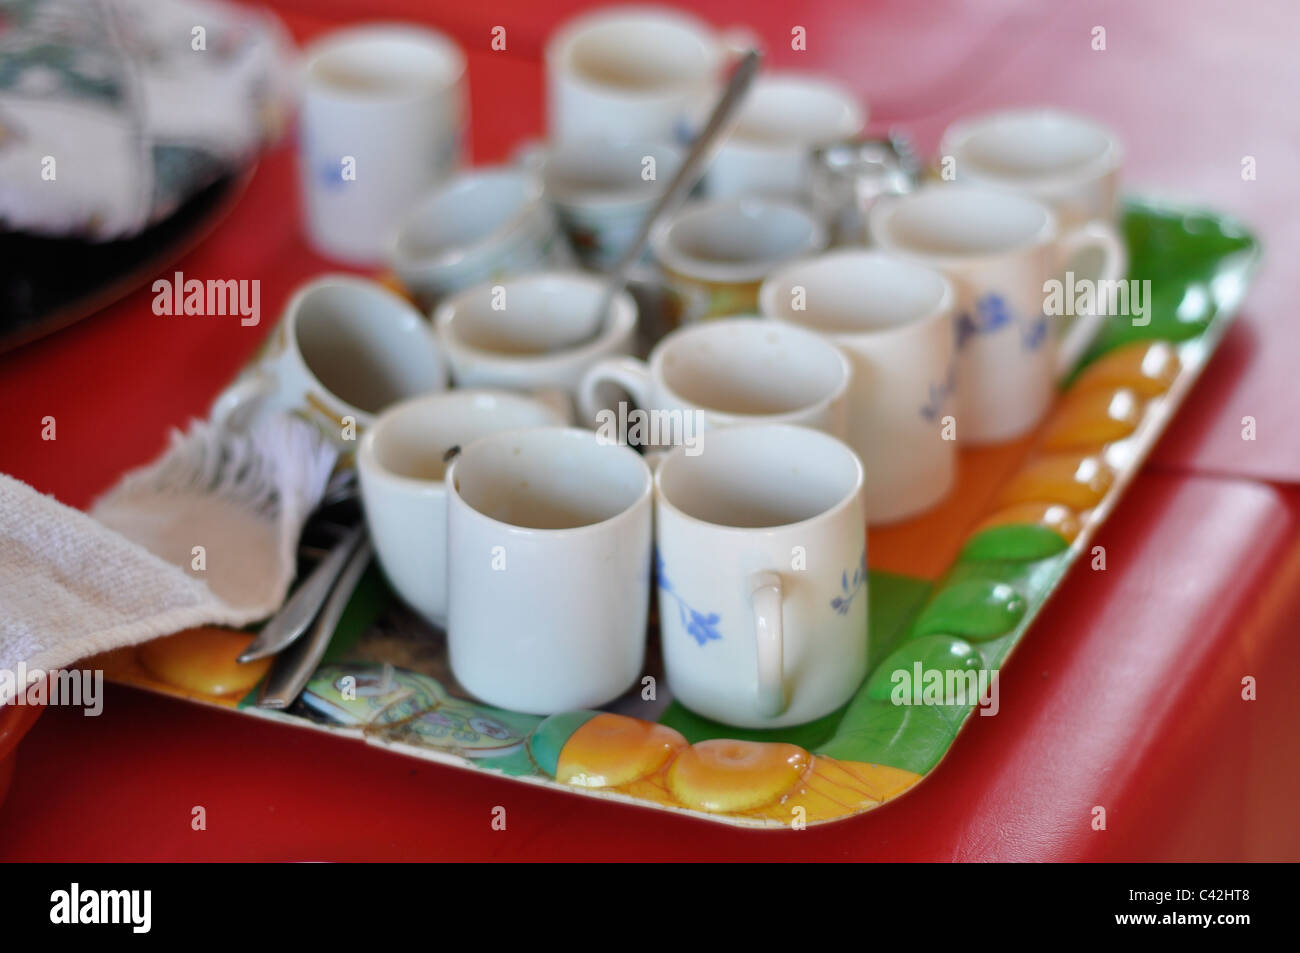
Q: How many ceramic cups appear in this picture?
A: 15